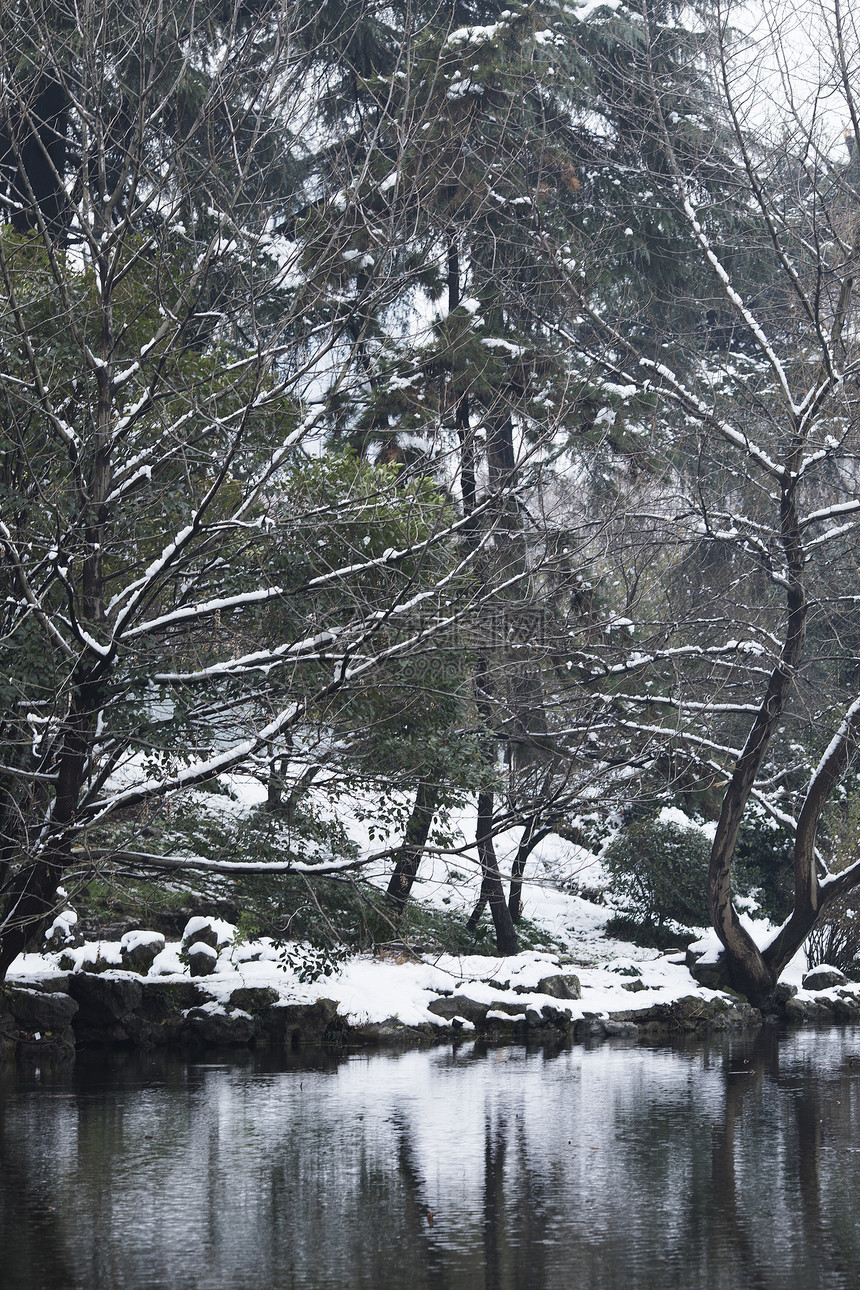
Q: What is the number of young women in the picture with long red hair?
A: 0